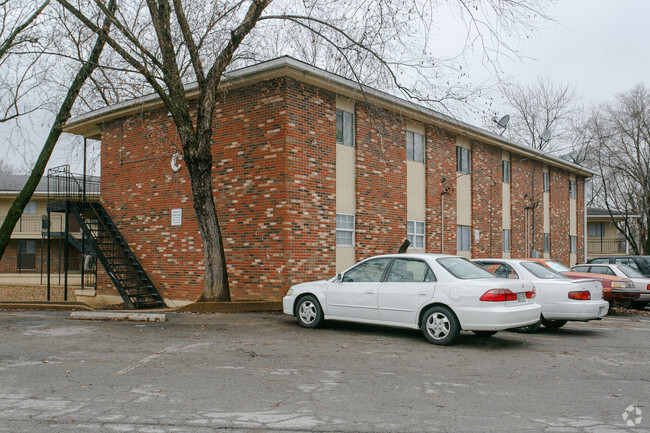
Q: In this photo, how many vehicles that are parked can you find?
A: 5